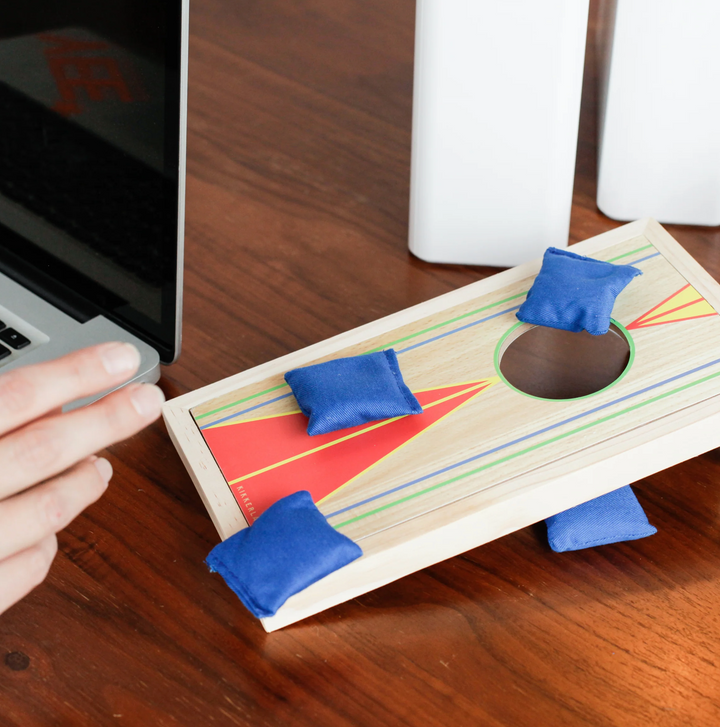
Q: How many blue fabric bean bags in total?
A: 4